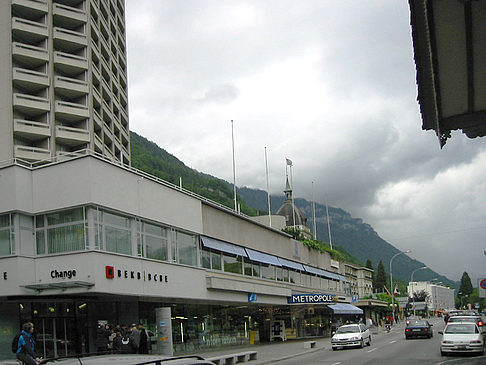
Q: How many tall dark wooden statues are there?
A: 0